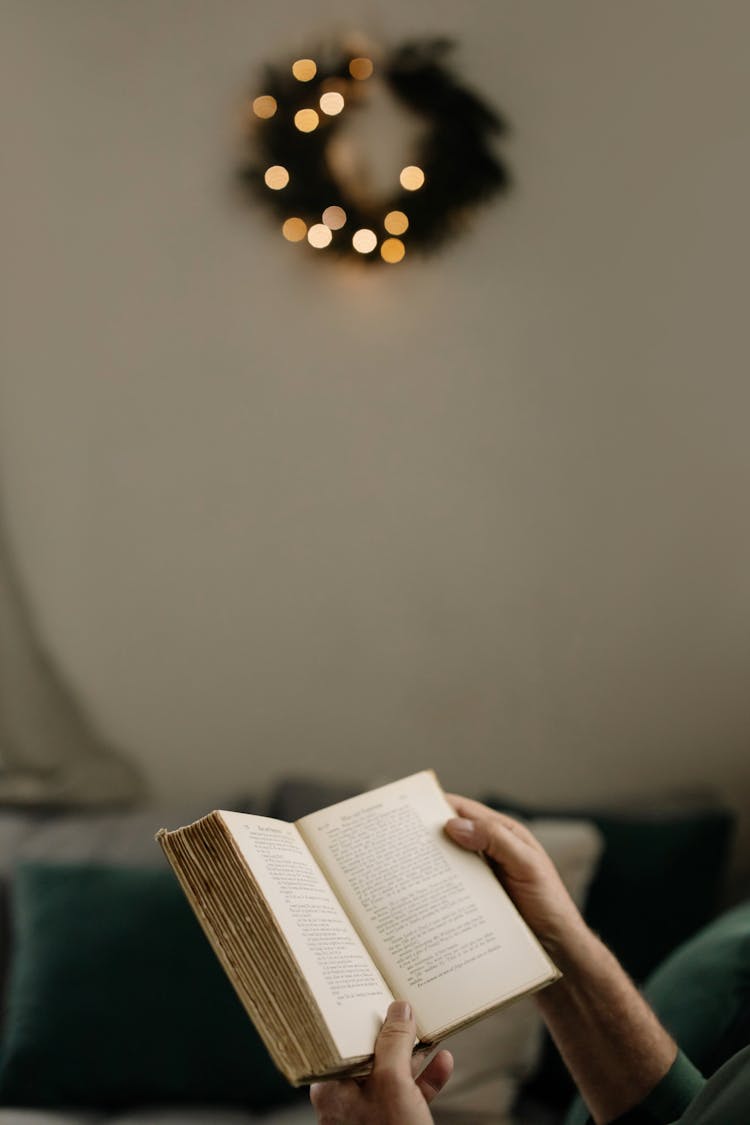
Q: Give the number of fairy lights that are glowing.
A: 13